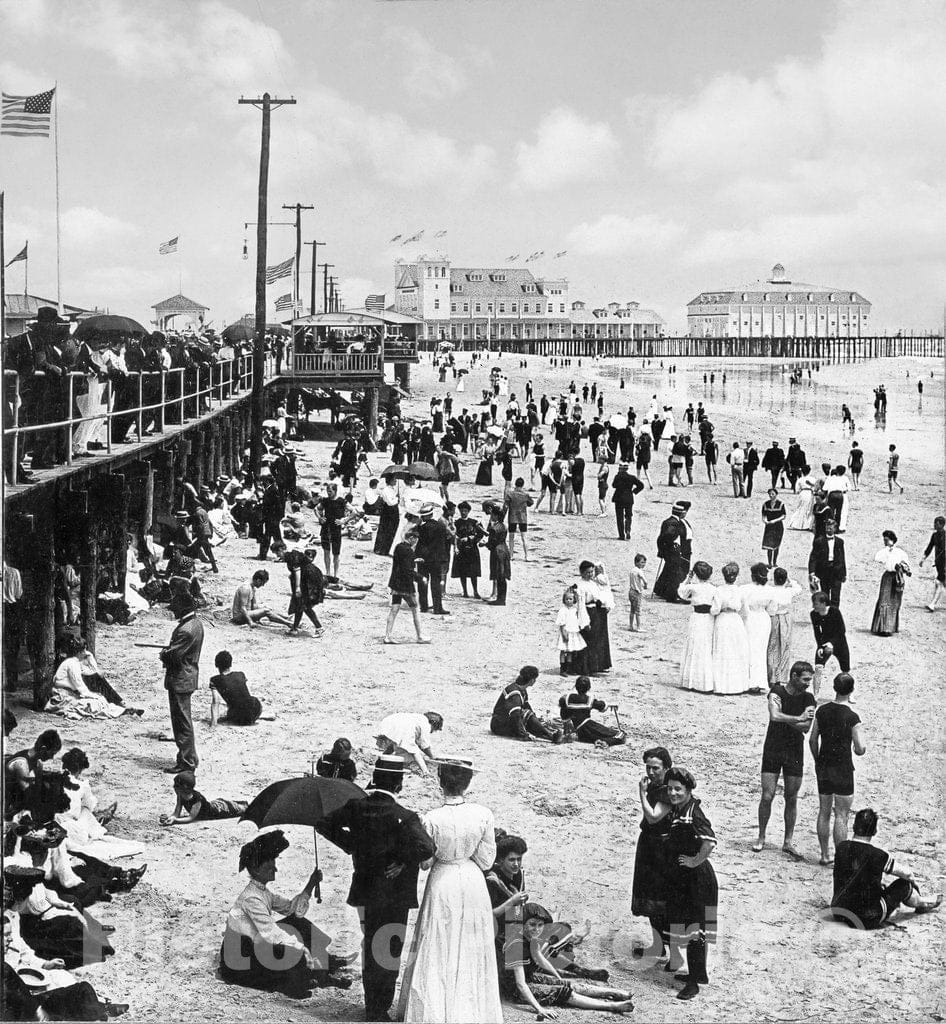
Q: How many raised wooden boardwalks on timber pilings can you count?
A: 2